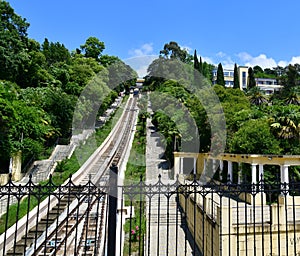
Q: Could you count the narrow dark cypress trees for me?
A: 5